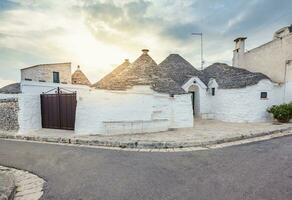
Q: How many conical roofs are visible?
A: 5